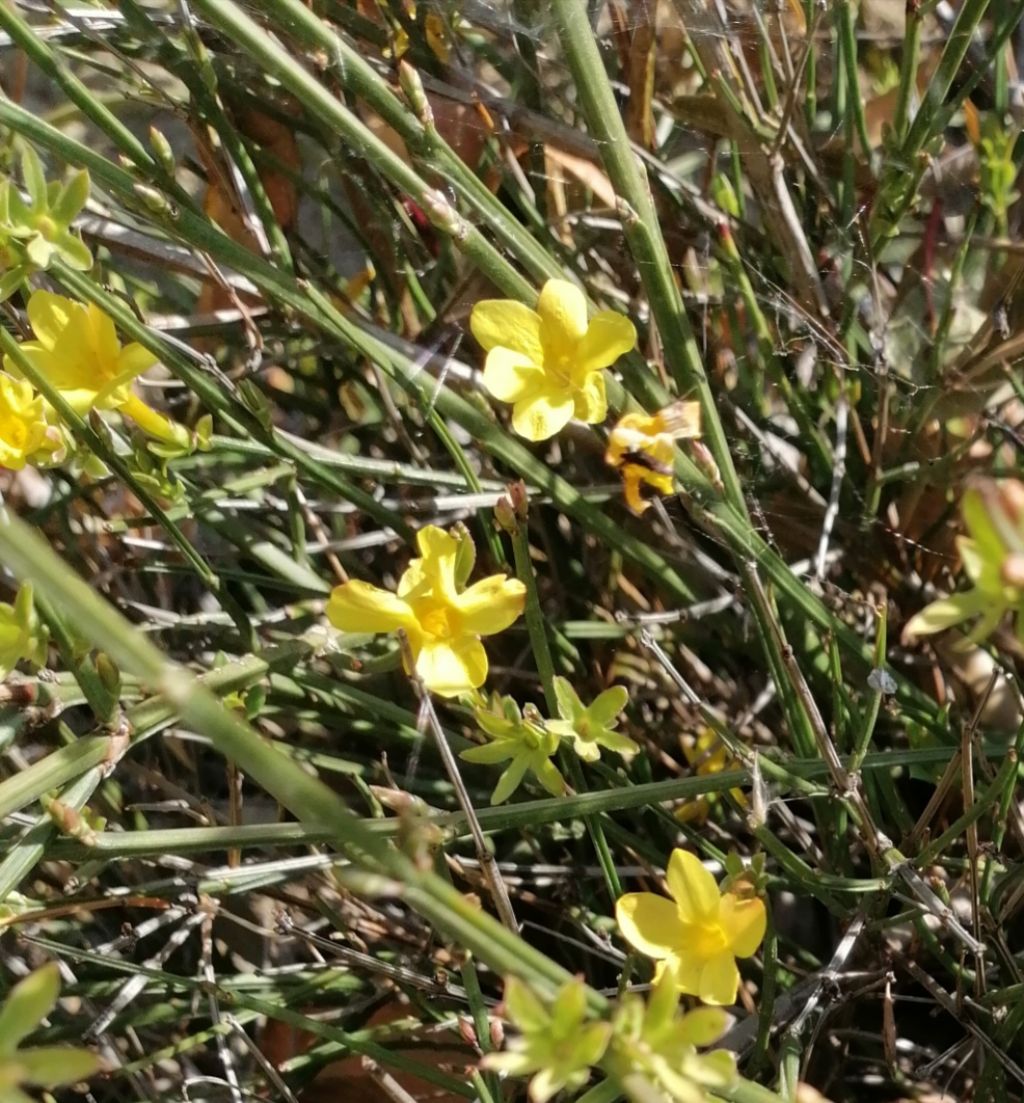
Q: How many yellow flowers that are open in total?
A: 5